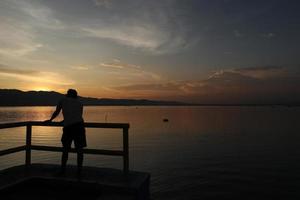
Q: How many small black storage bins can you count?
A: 0